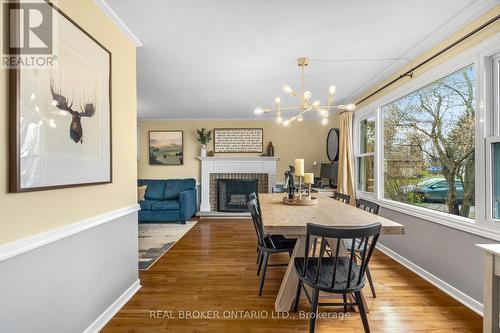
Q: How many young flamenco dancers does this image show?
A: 0